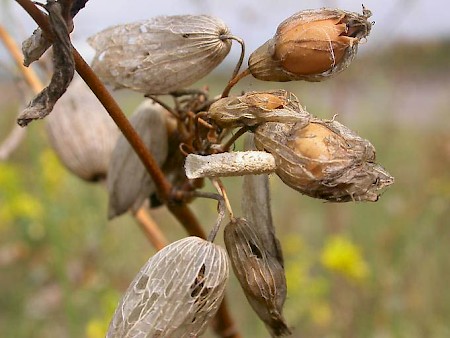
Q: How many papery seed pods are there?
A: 8